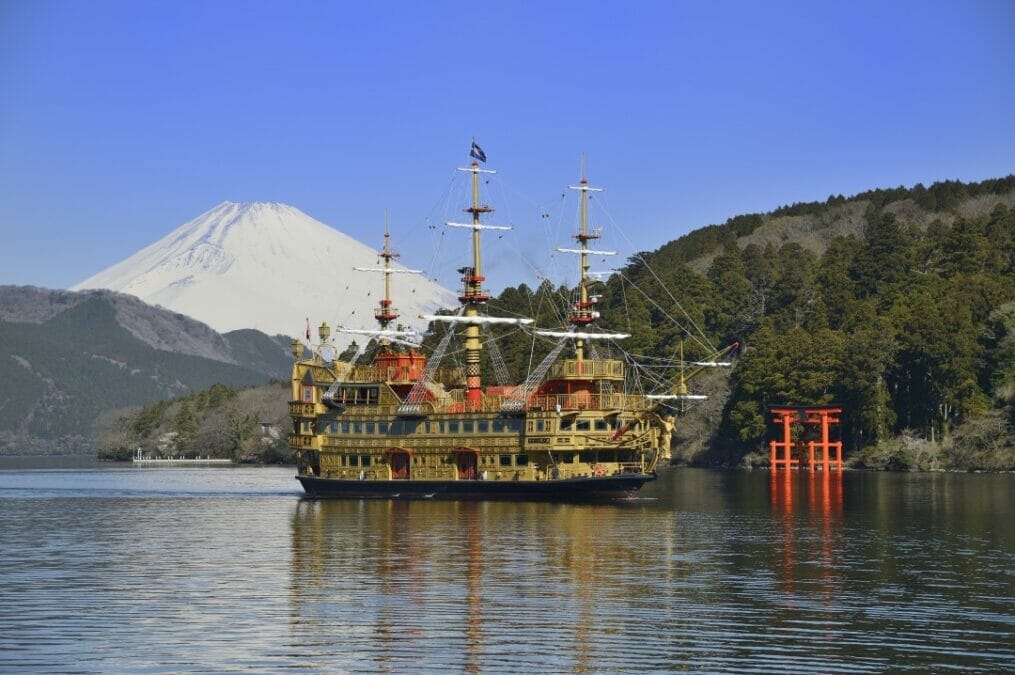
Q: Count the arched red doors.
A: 2